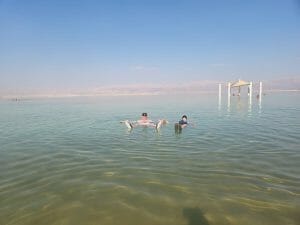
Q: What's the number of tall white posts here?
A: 4